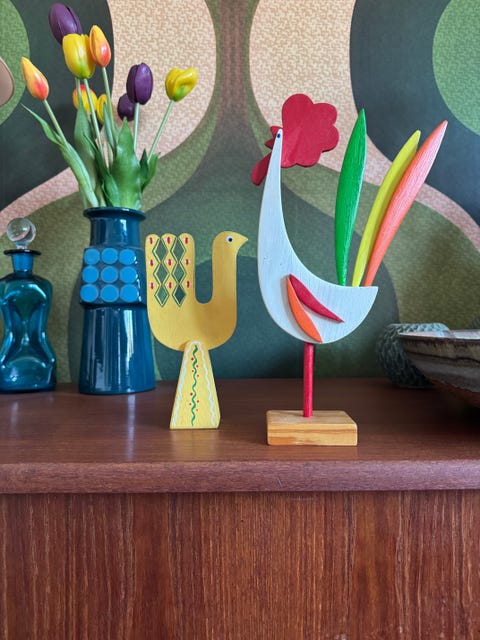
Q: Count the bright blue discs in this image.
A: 9